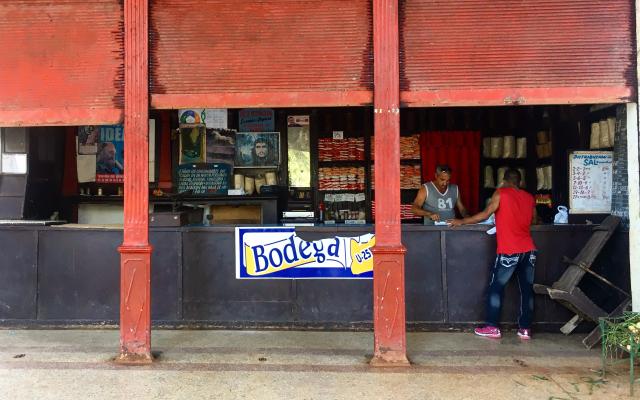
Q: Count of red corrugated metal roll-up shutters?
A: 3